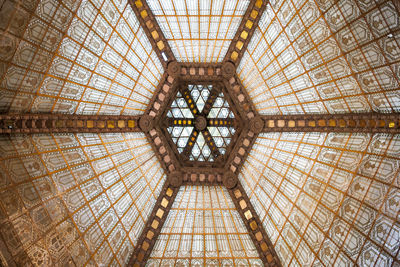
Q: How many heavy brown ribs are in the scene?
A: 6